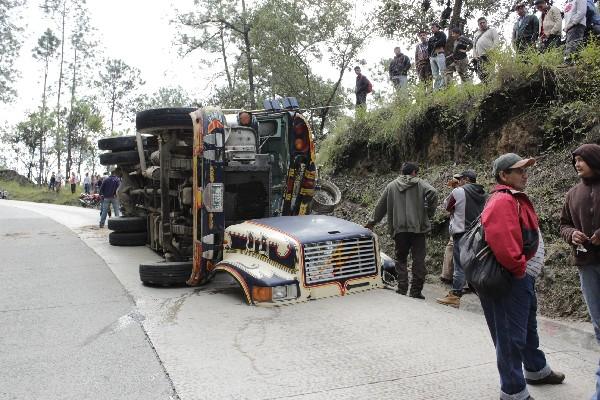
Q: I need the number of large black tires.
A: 6